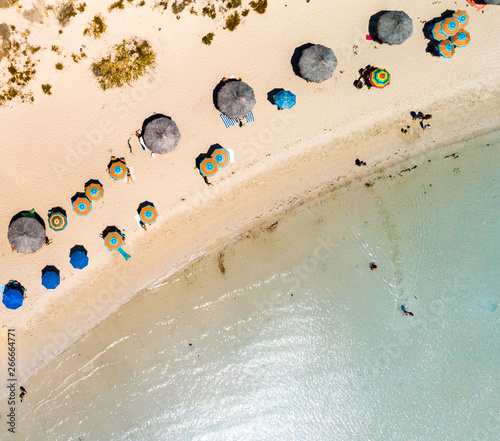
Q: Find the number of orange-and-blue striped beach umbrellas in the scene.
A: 13